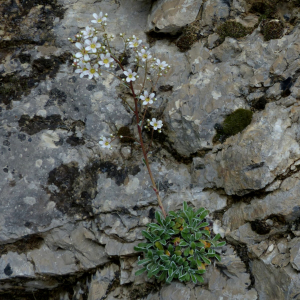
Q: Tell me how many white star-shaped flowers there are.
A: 14